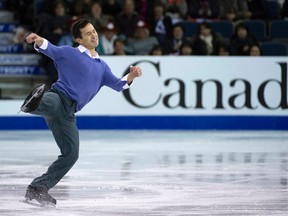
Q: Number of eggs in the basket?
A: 0